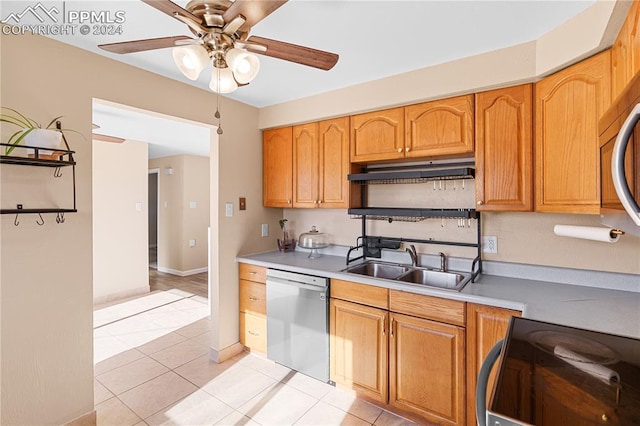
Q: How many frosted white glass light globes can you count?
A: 3